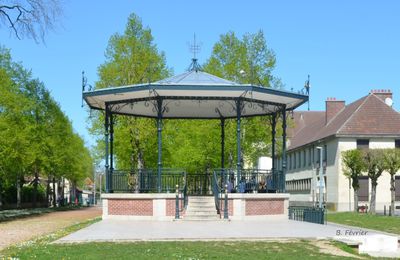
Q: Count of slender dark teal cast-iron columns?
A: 7